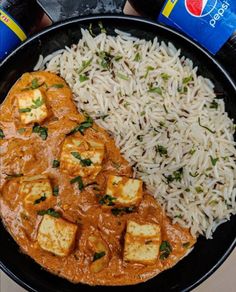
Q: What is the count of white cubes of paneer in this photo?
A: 6